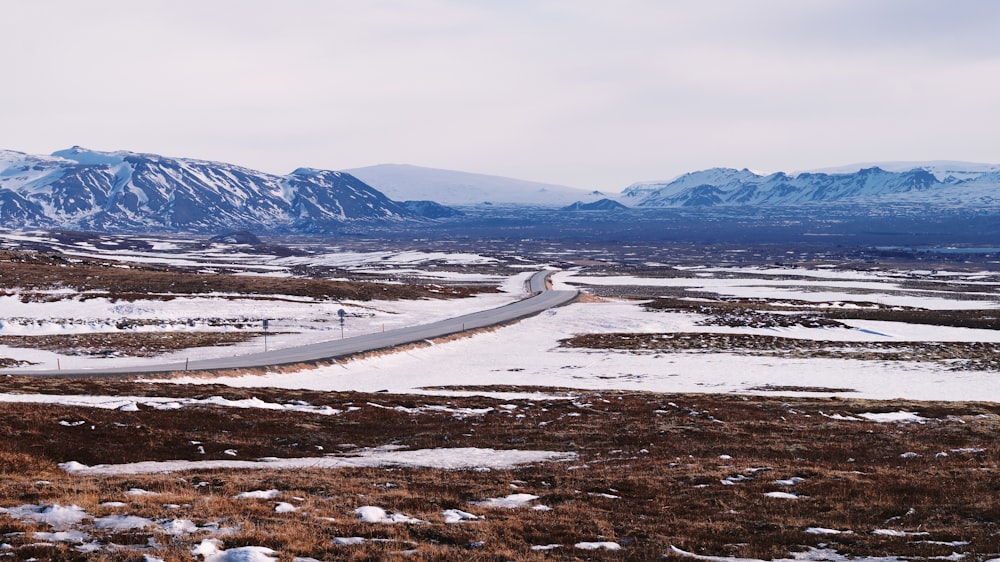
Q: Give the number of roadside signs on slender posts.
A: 2